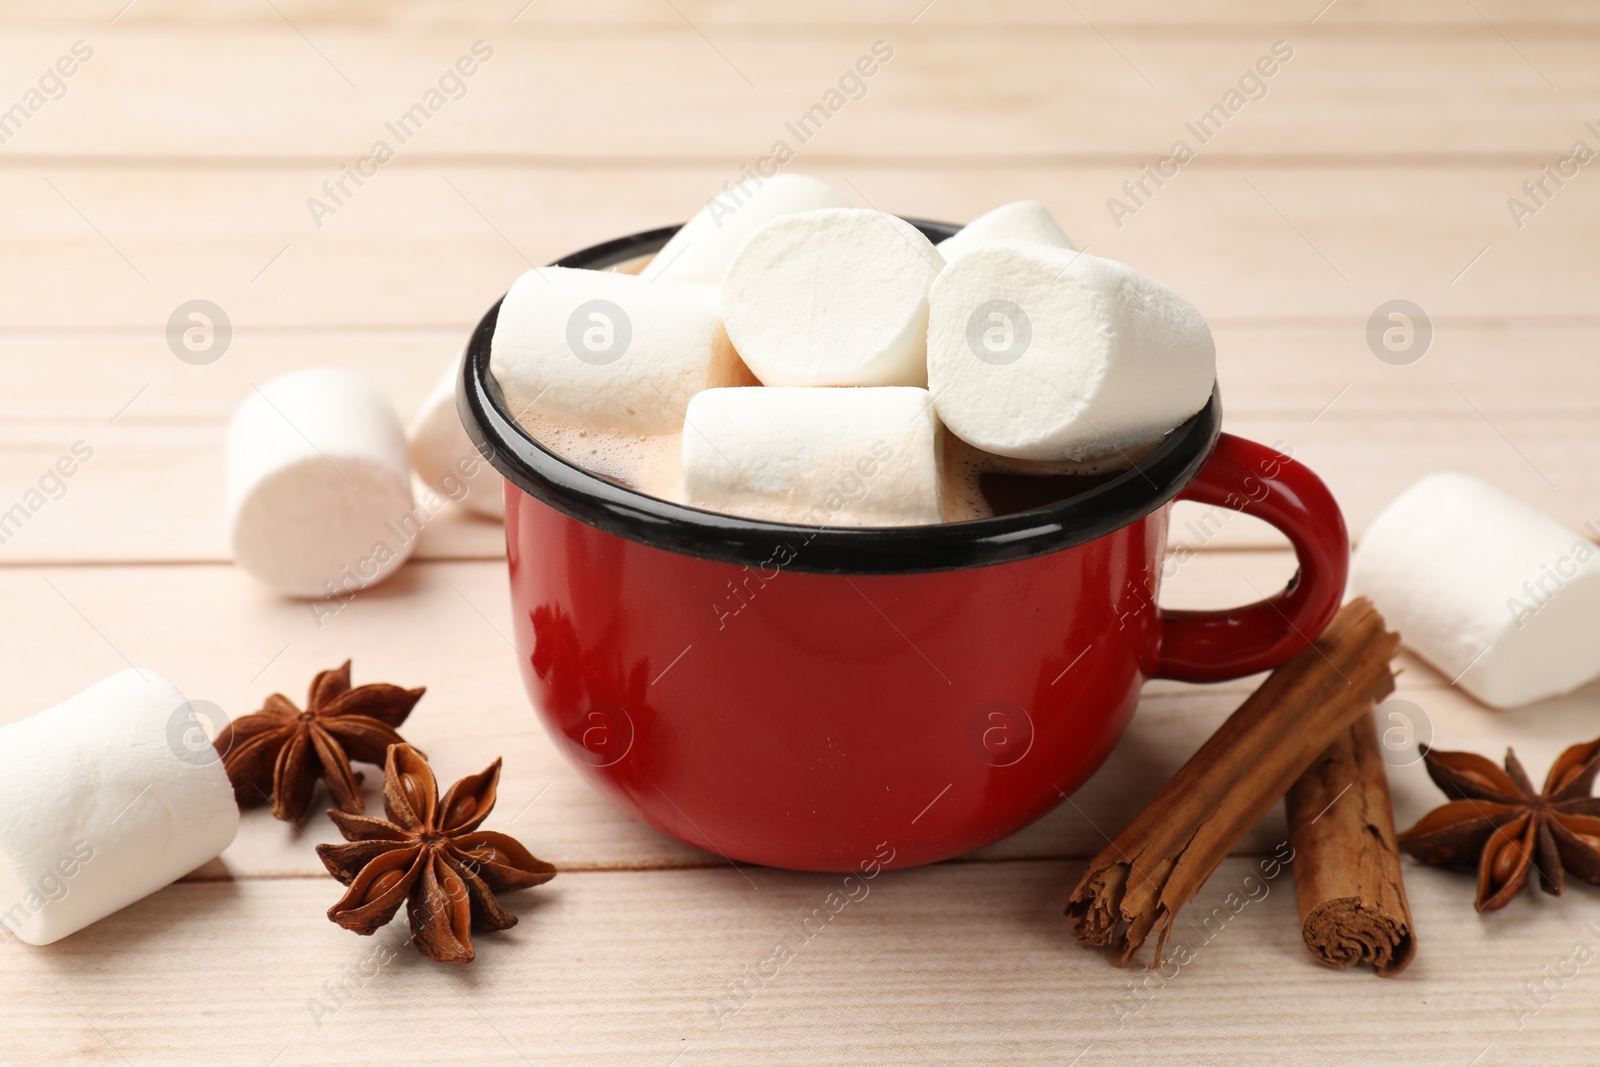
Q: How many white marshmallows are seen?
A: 10